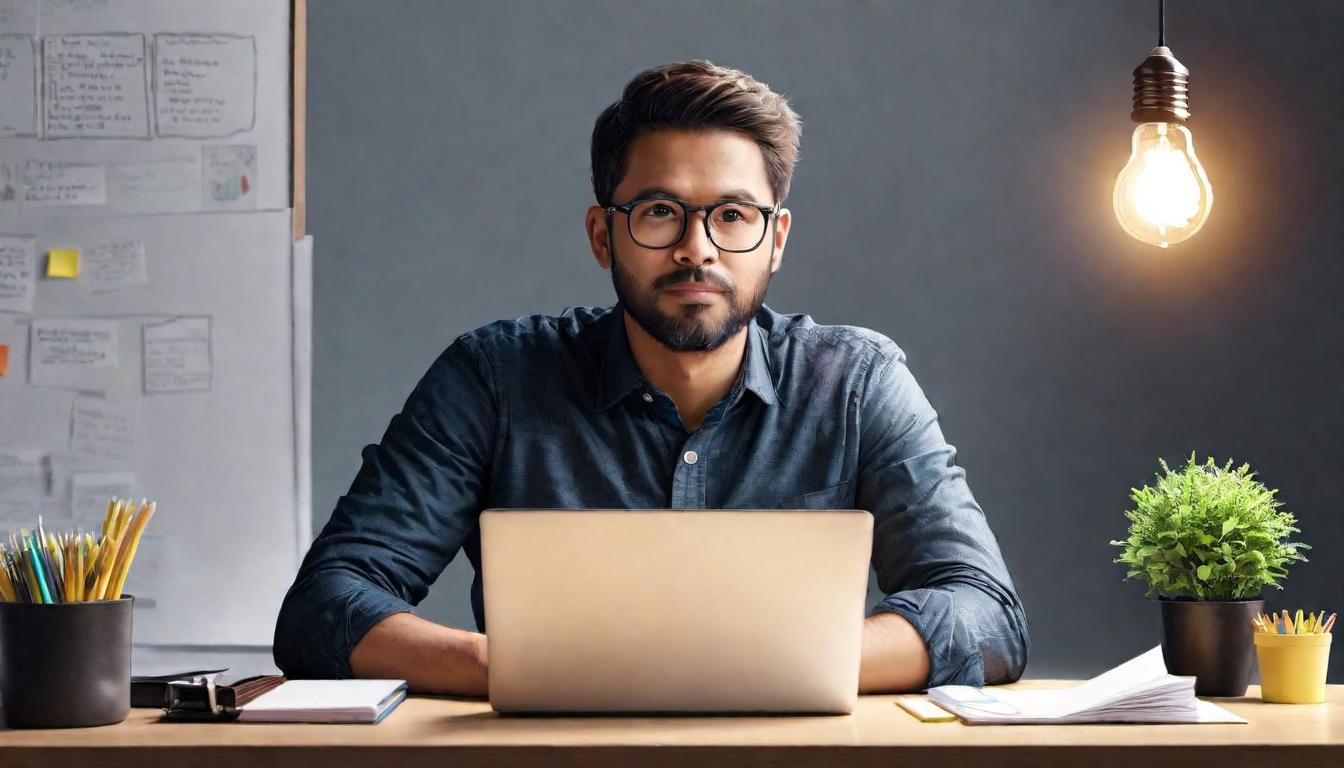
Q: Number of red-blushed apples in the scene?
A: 0